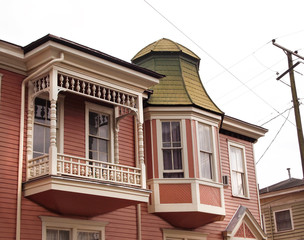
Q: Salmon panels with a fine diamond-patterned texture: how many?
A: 2